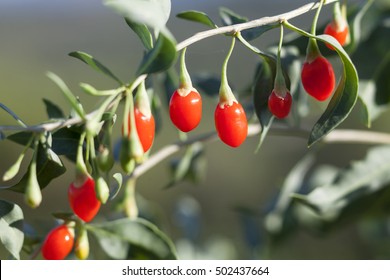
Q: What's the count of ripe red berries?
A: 8